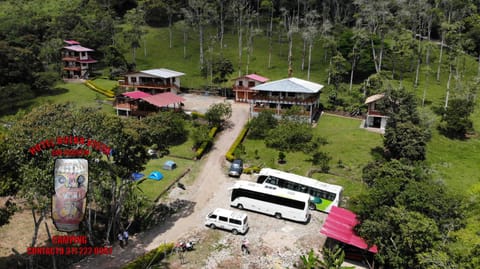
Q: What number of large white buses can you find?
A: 2